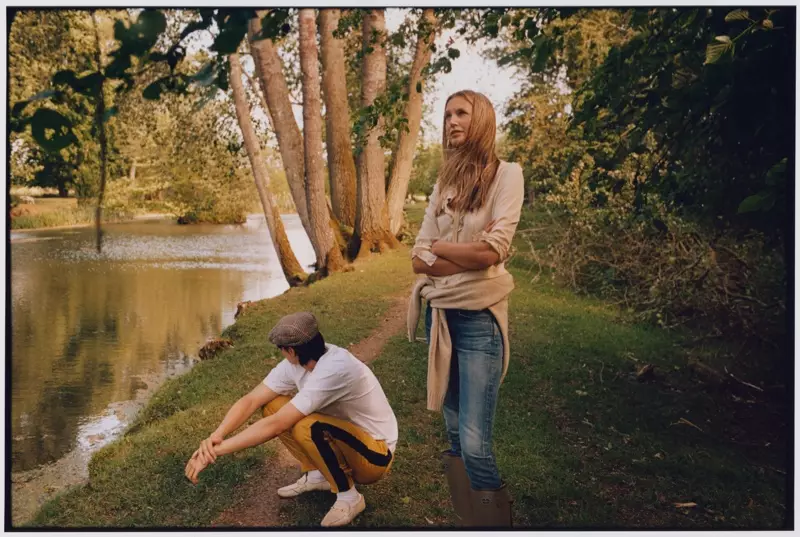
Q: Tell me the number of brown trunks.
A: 6